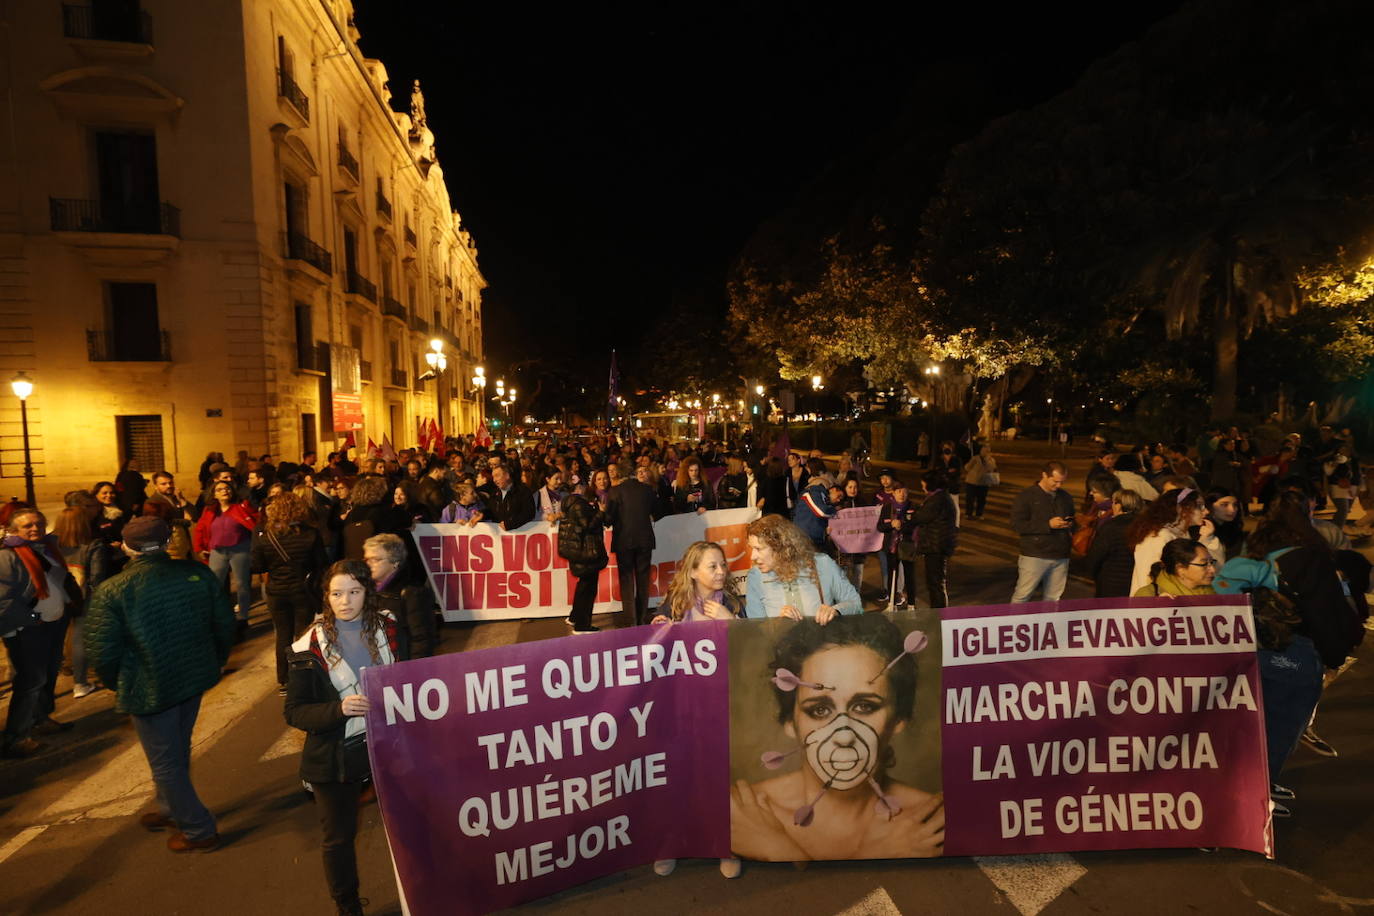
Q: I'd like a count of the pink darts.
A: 5